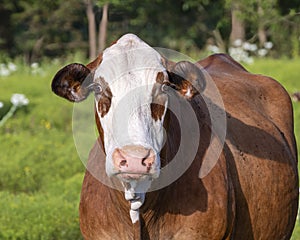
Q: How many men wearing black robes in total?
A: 0